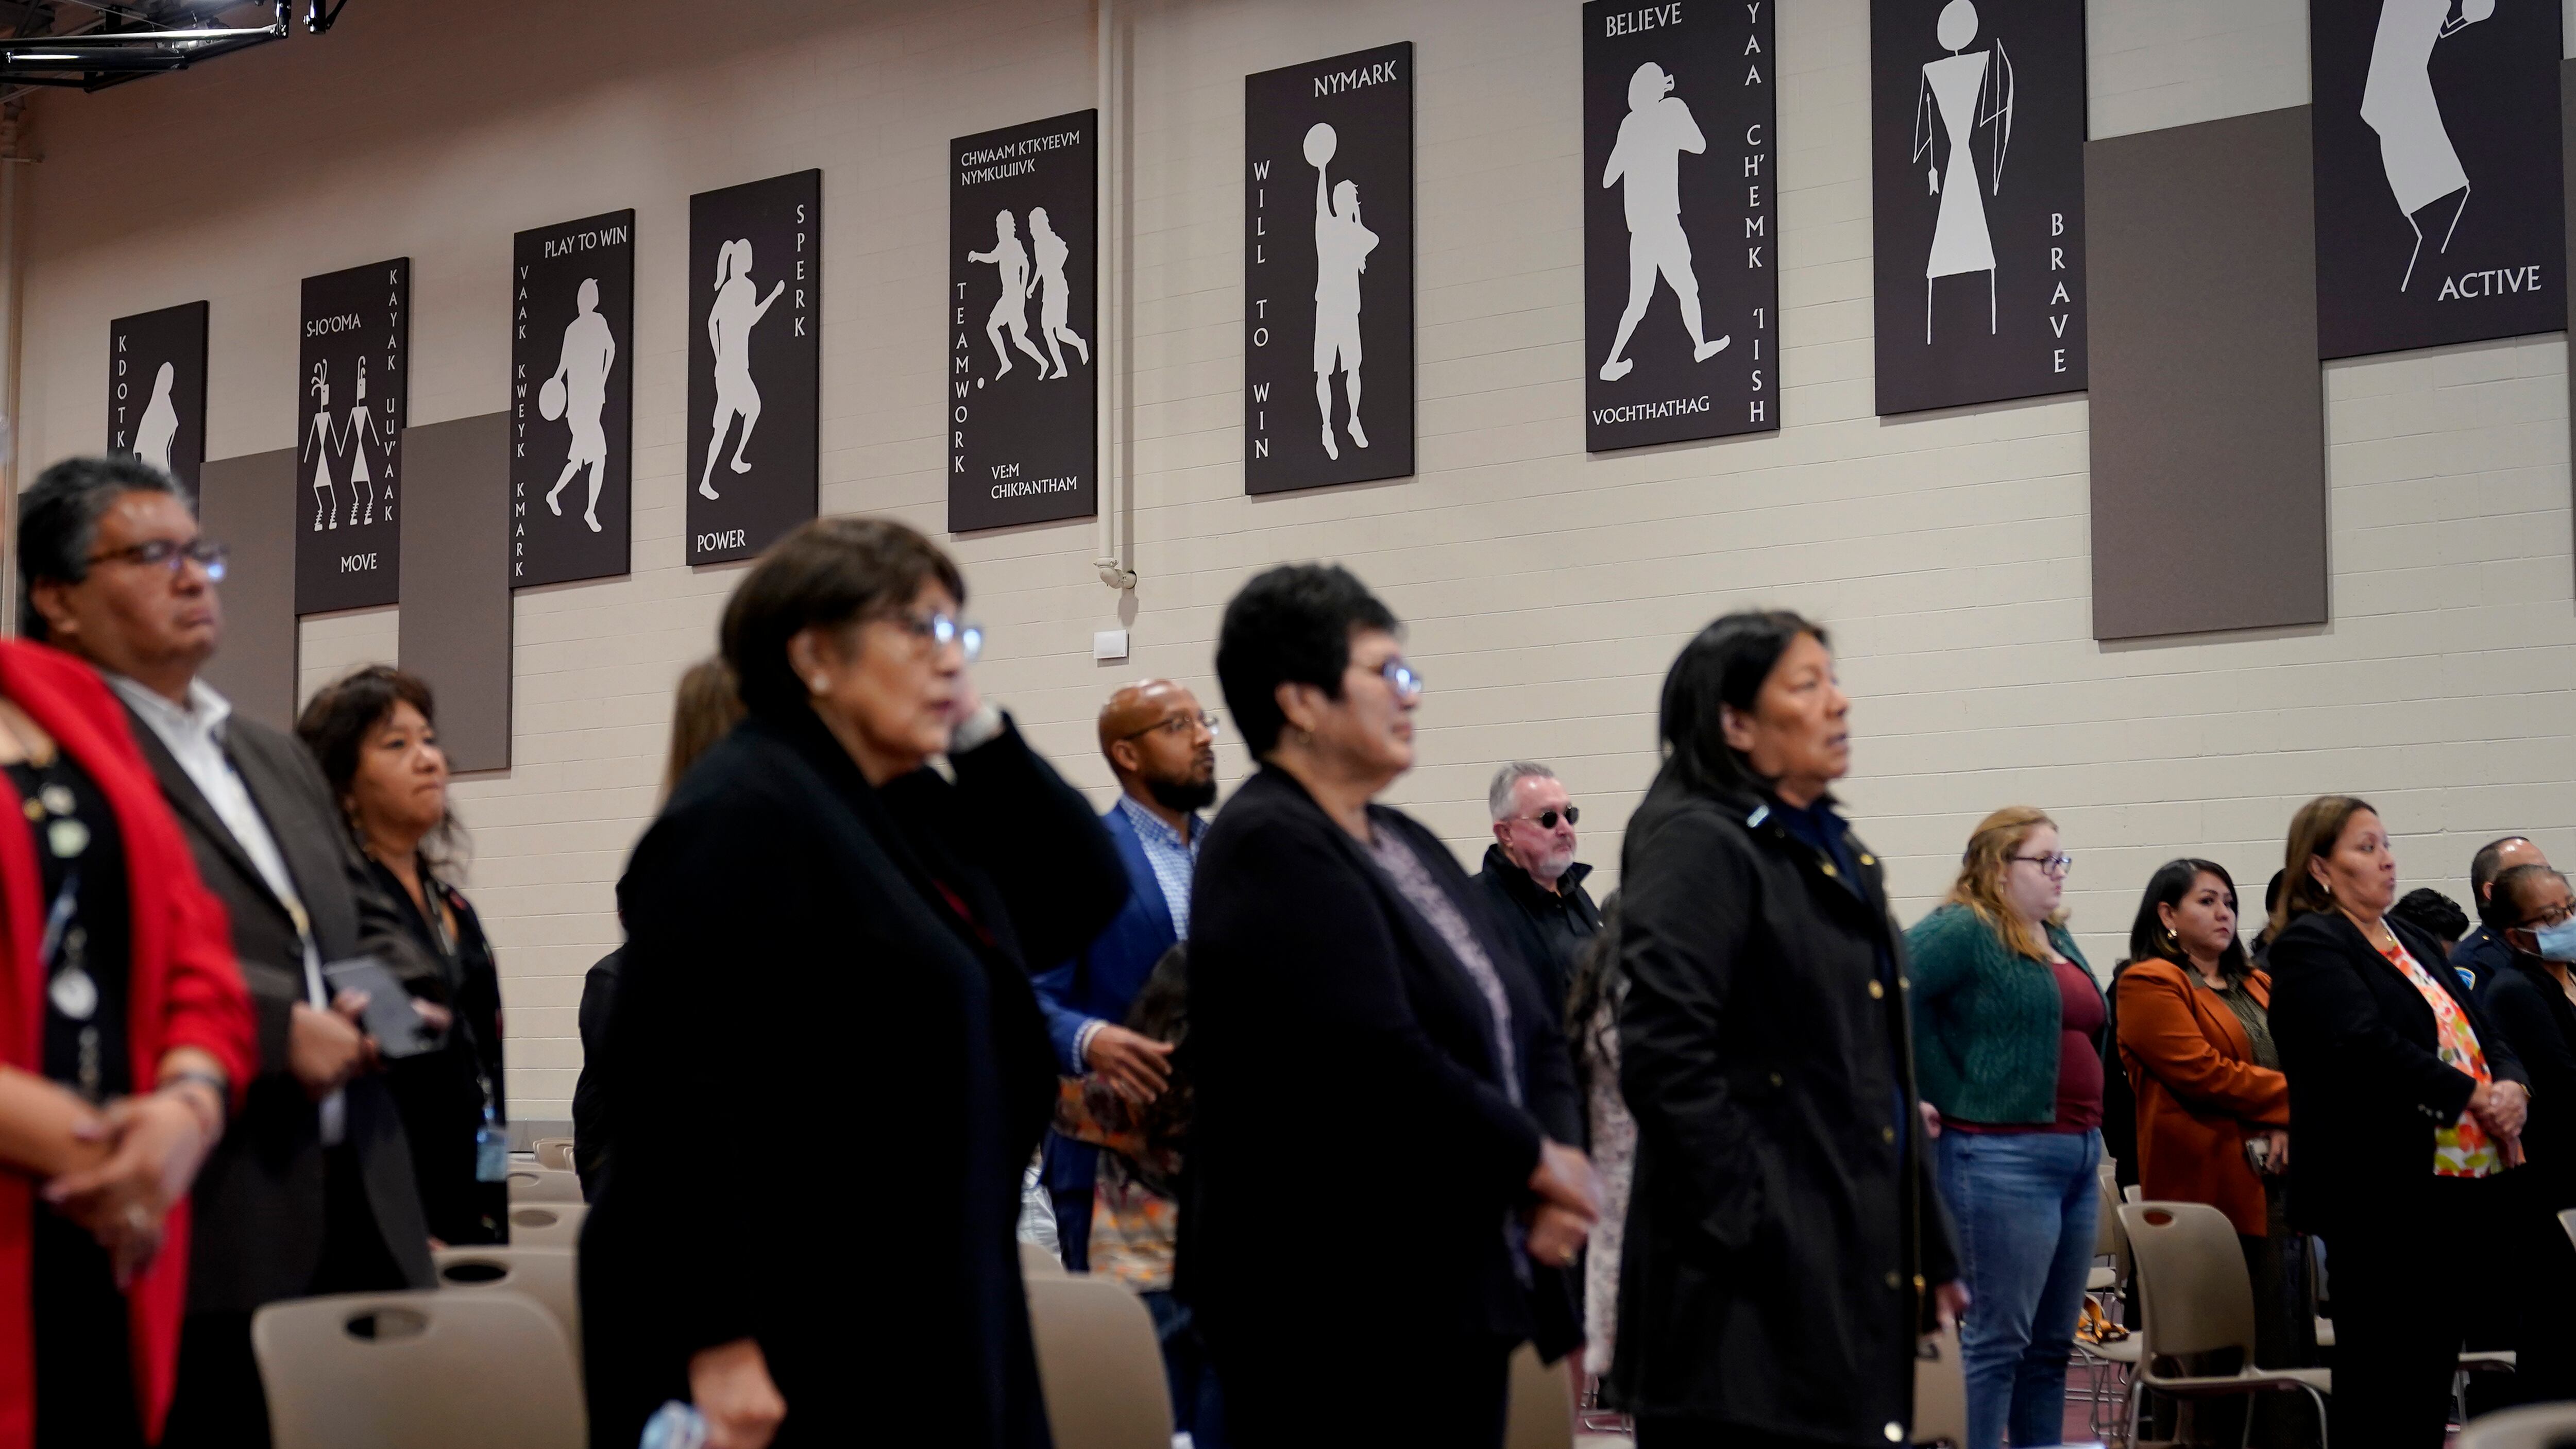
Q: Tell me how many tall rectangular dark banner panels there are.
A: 9